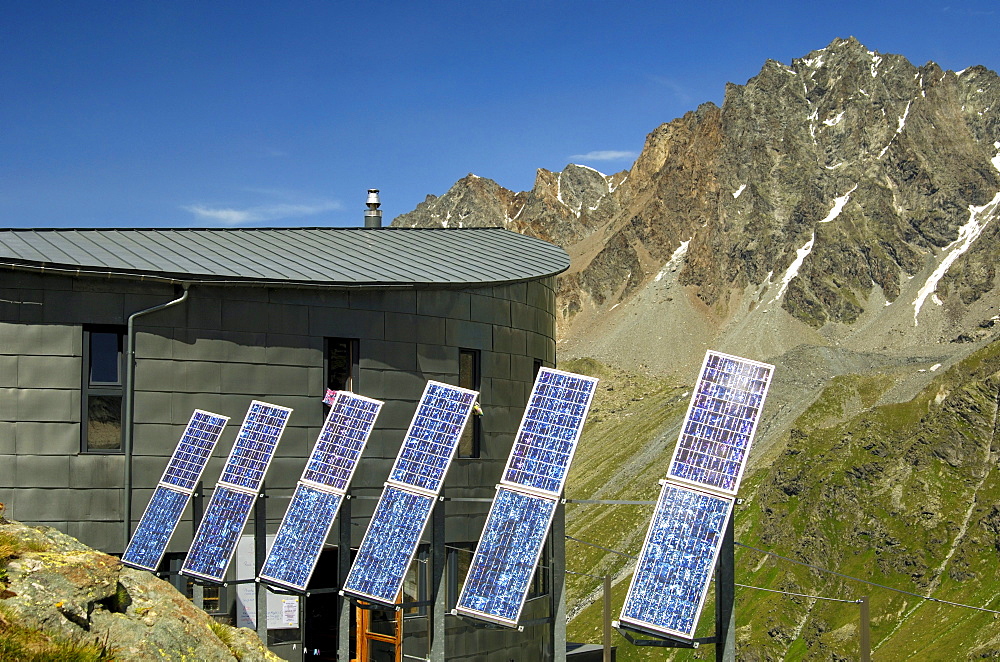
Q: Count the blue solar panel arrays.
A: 6